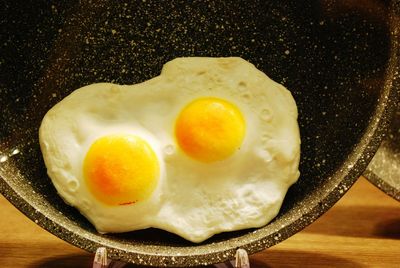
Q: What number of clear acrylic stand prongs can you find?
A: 2